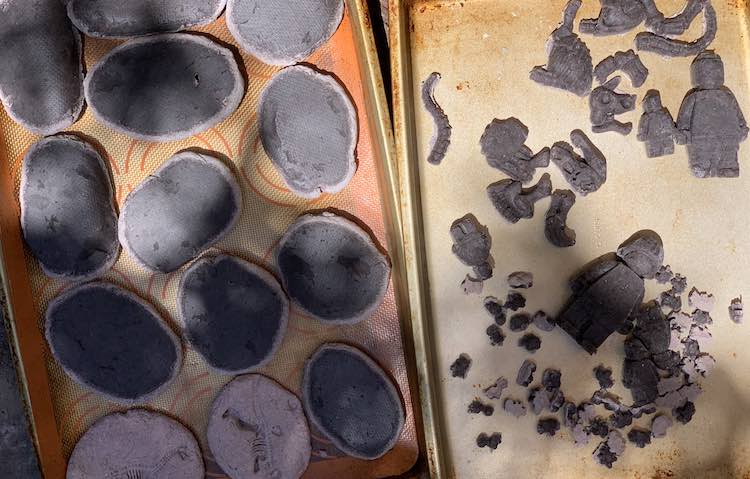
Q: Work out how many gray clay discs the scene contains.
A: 13